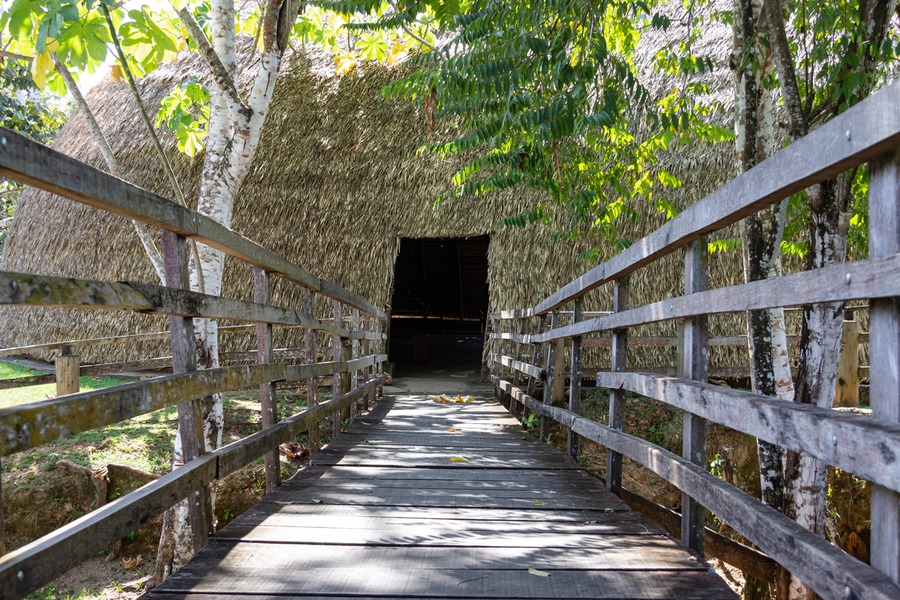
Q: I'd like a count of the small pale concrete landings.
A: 1